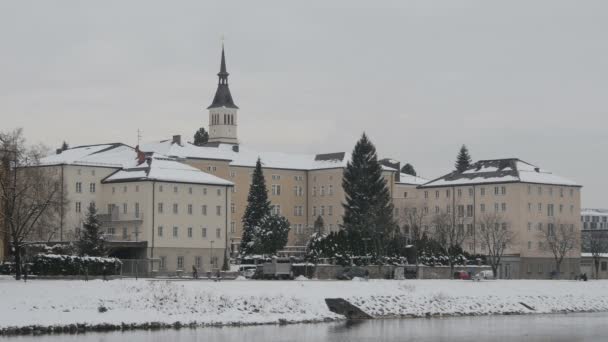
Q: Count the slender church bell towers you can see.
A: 1